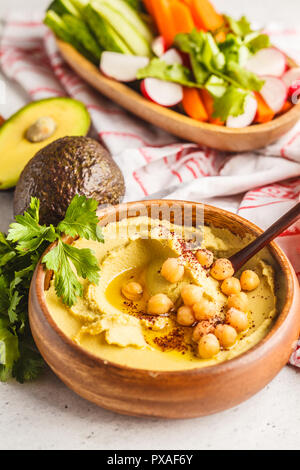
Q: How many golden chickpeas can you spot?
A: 15